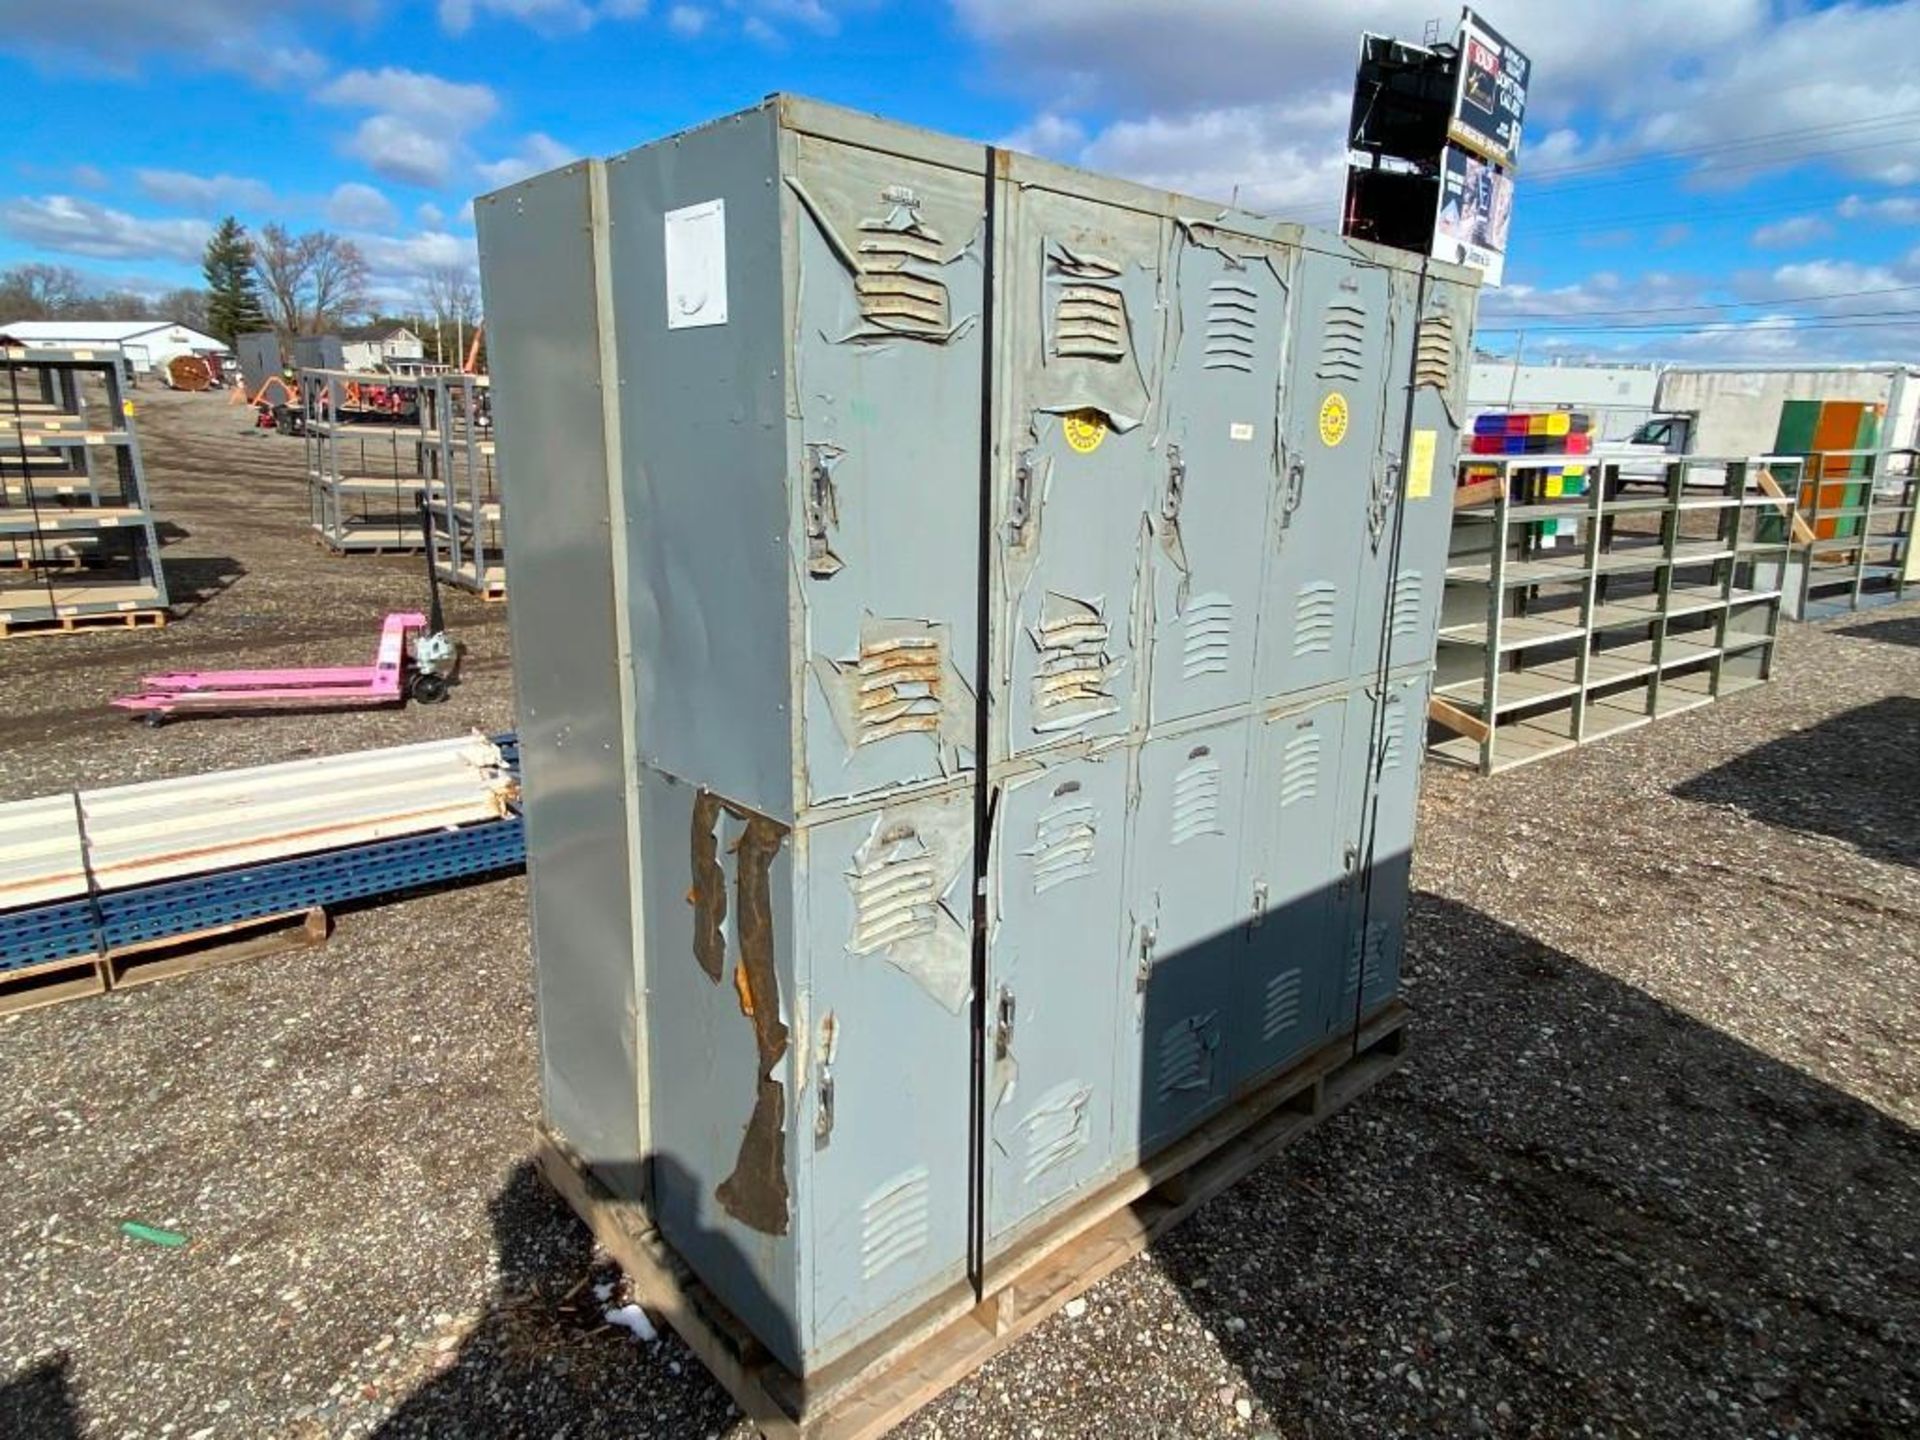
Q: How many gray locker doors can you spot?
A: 10